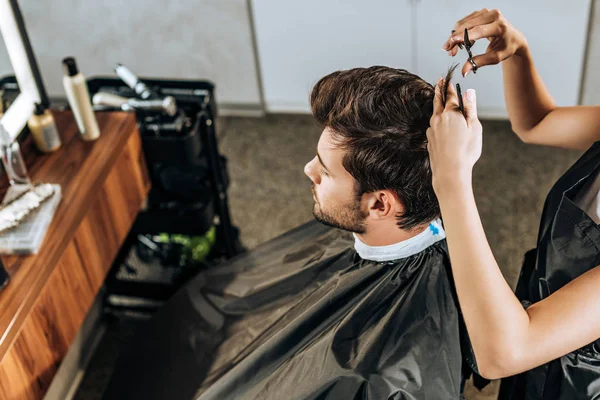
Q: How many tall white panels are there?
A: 2